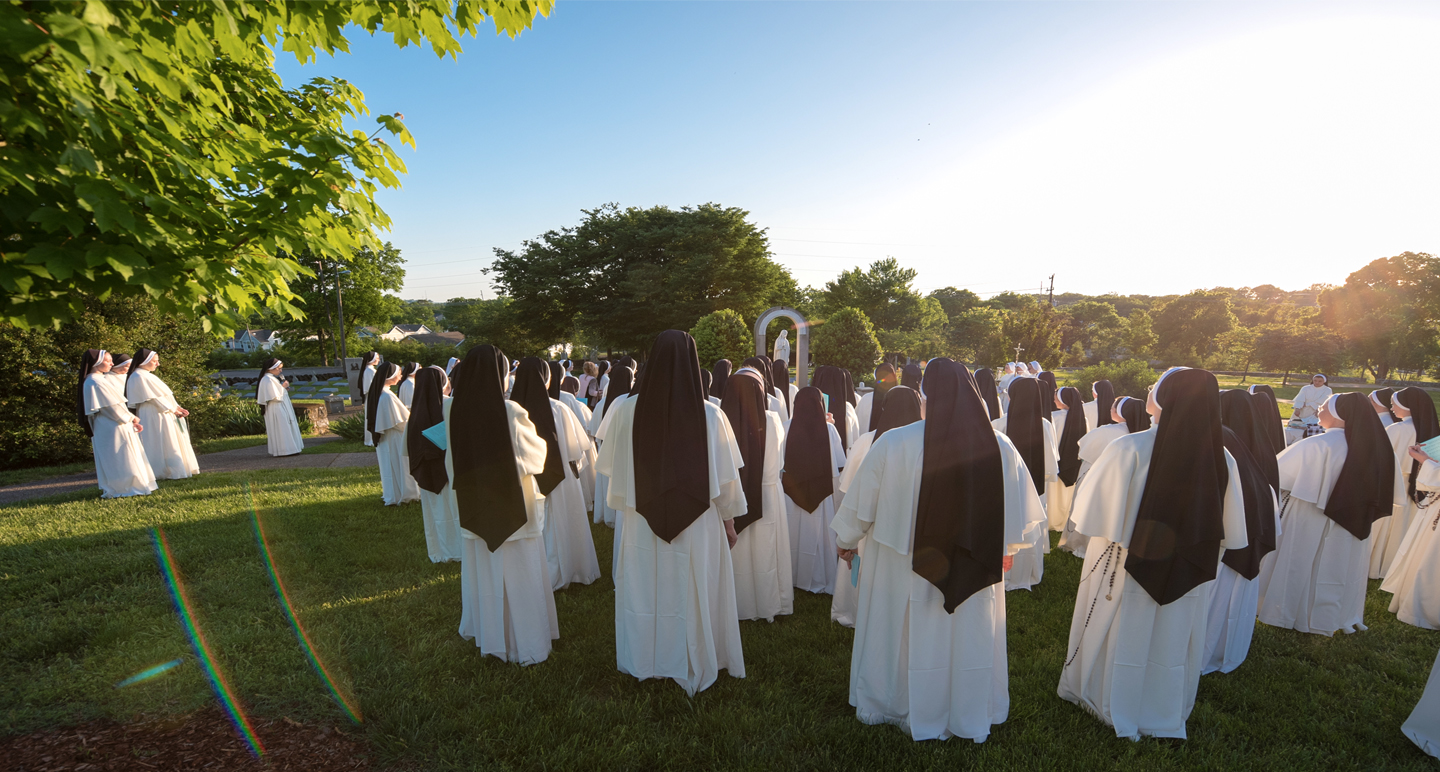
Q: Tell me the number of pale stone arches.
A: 1